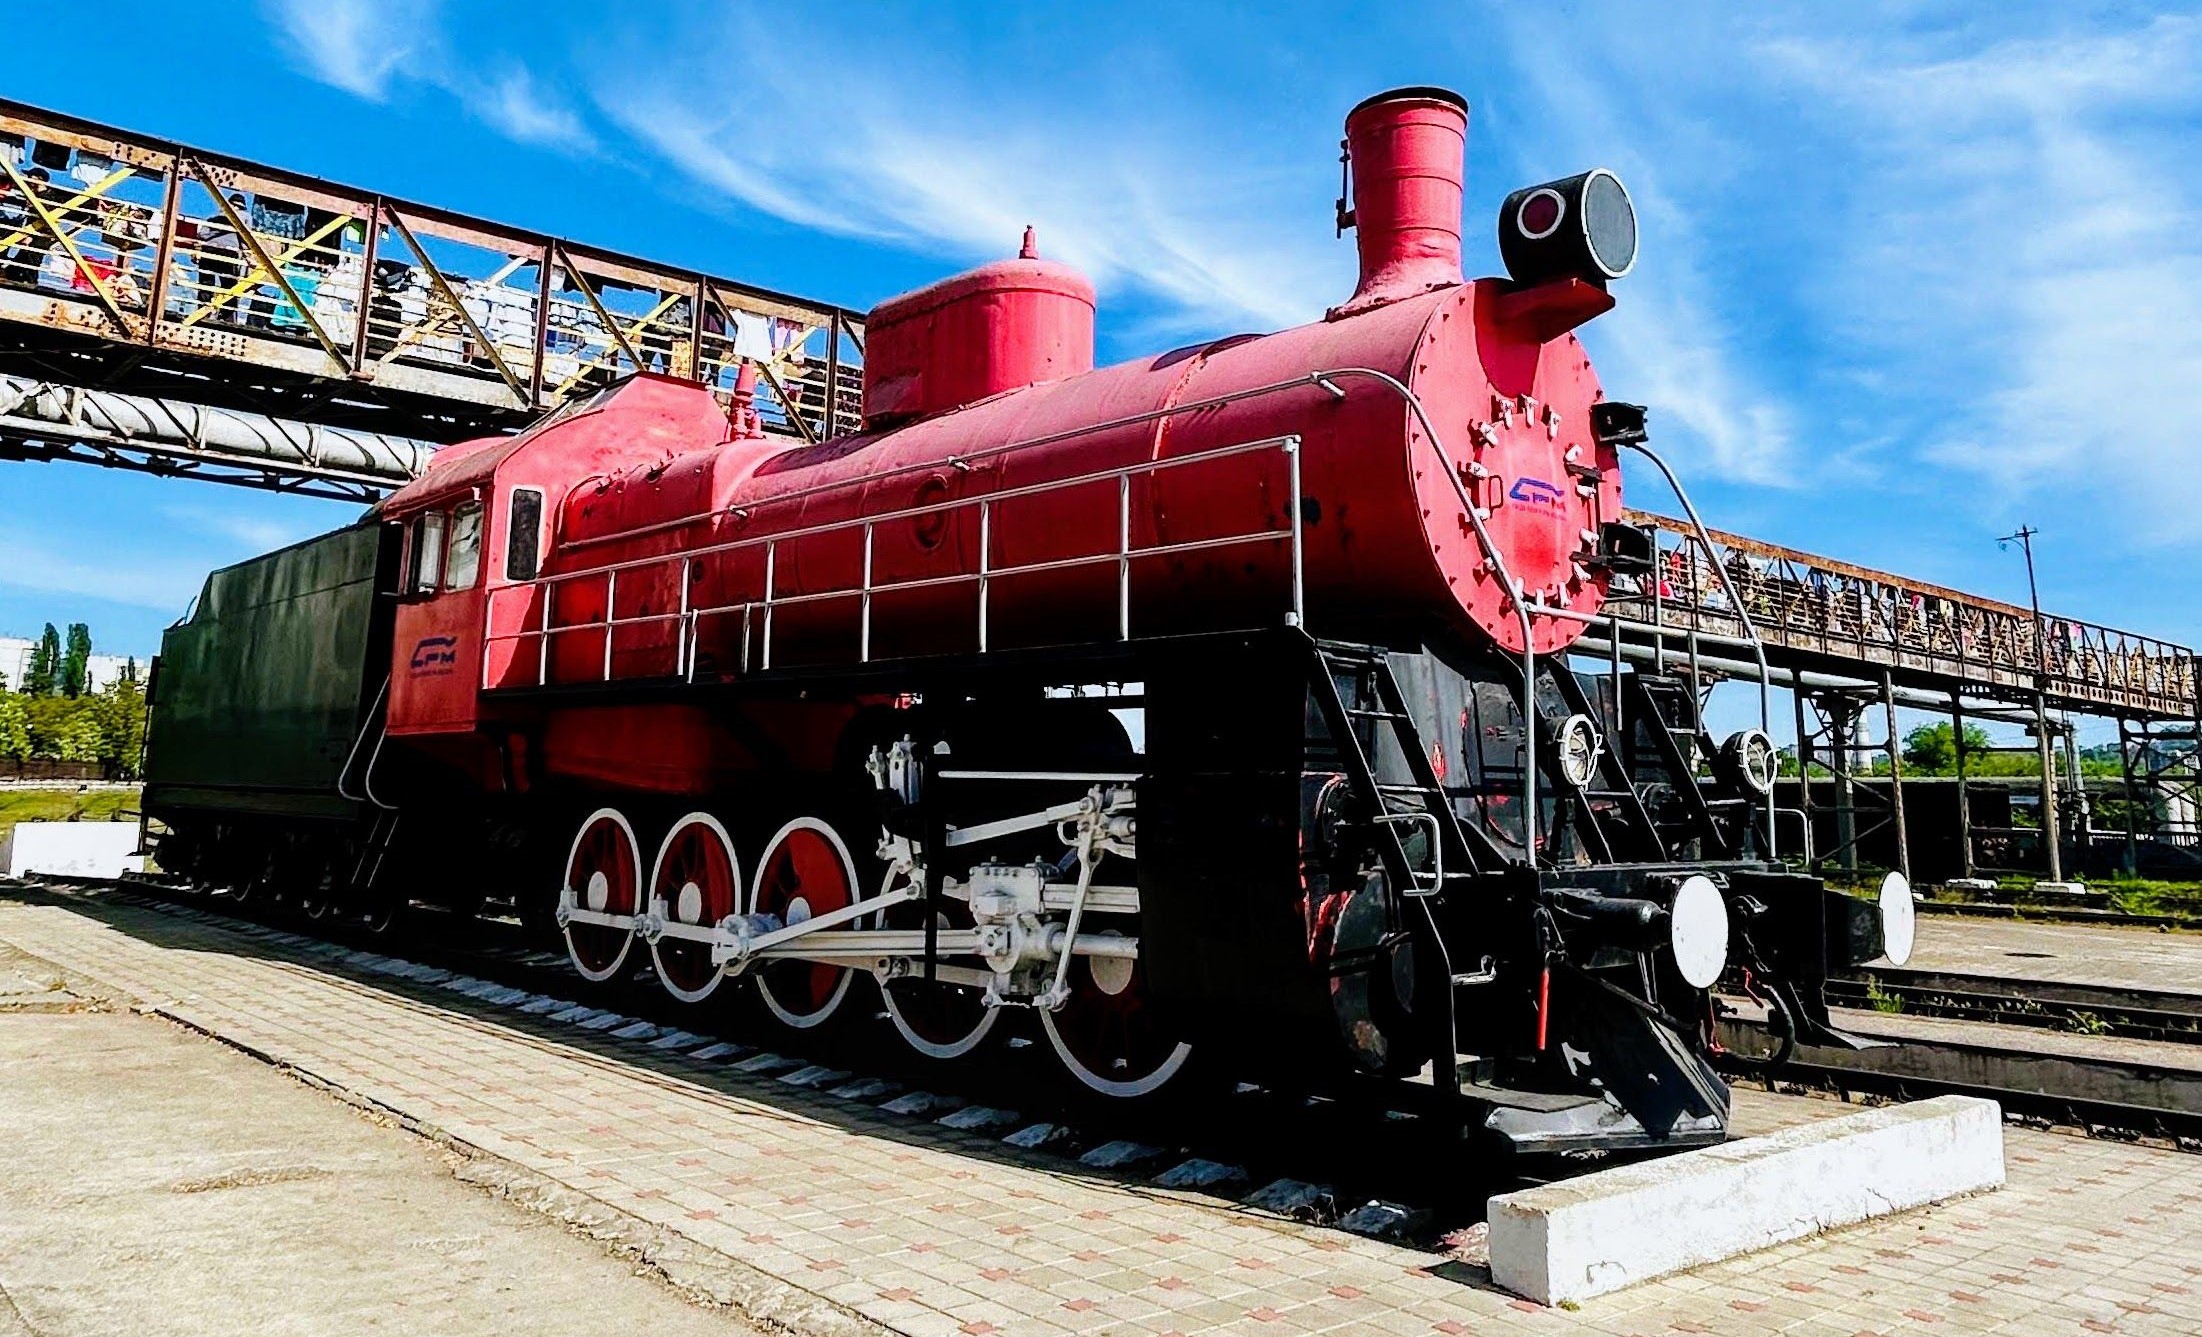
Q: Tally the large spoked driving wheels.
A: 5